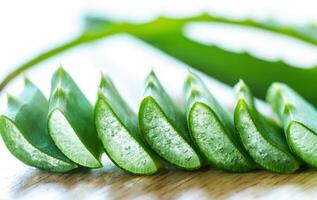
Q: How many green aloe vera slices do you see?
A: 7